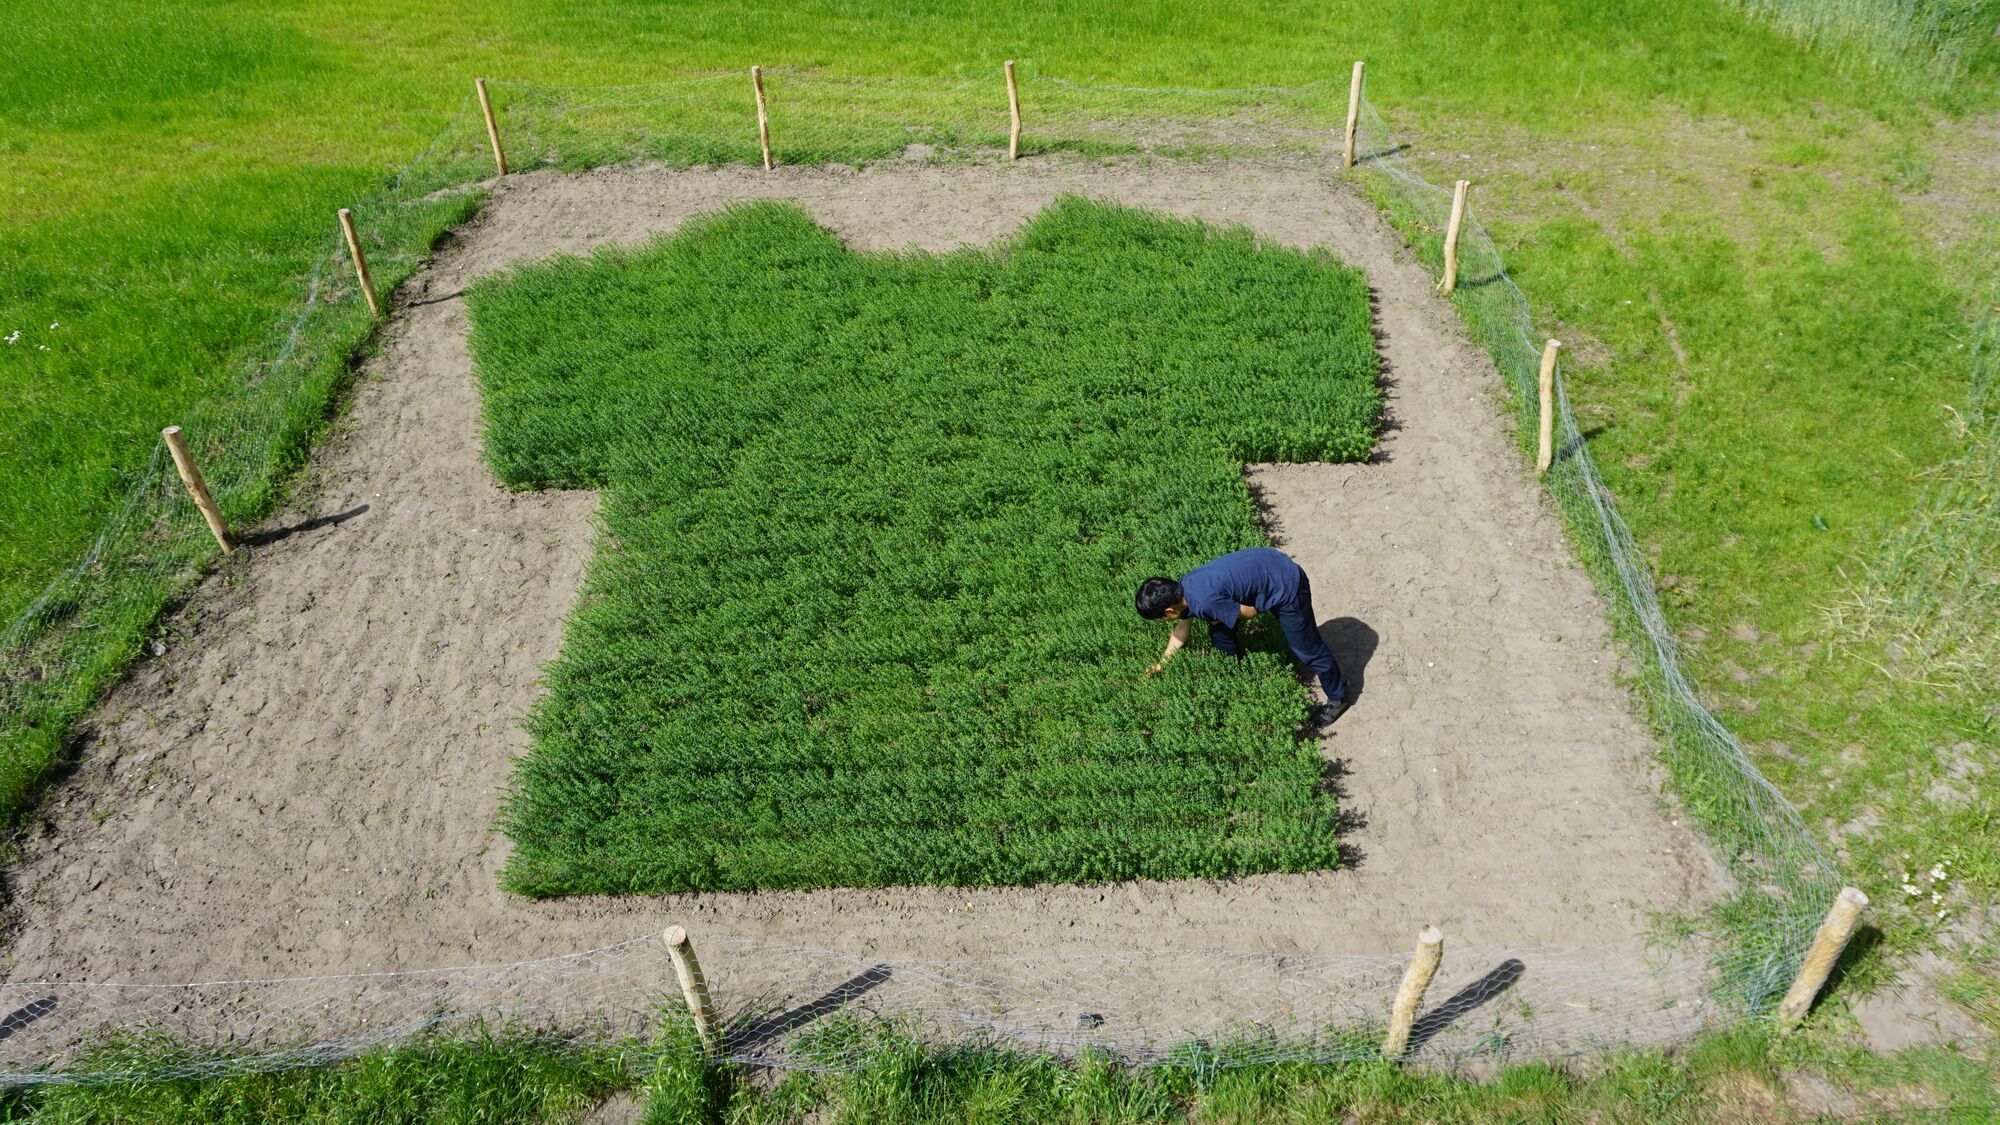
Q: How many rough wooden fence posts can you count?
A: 11